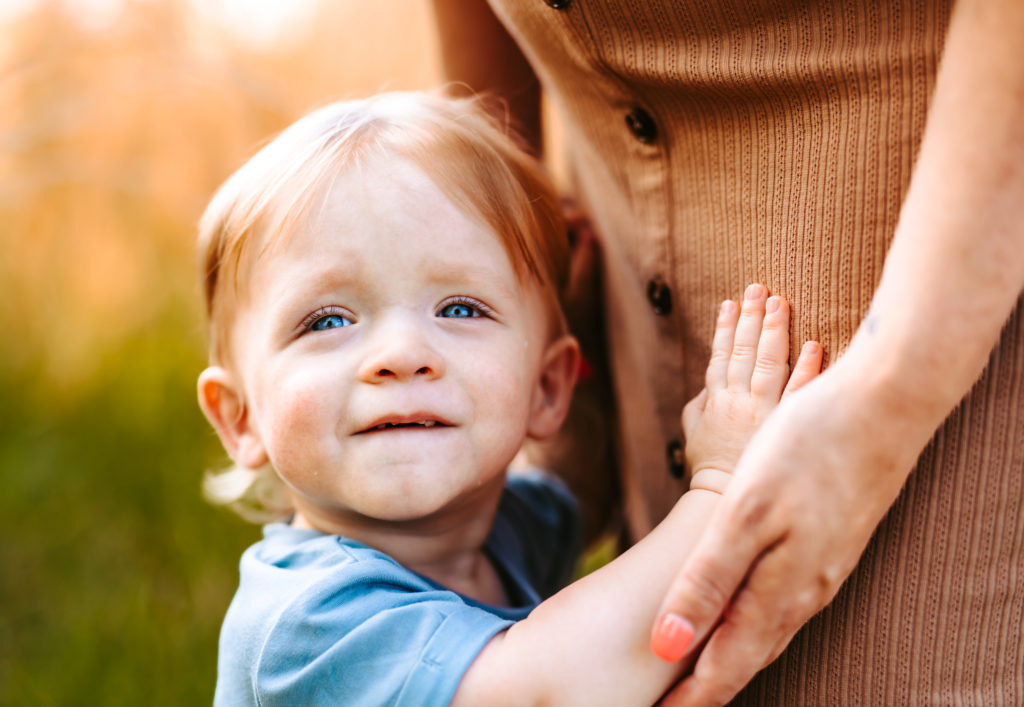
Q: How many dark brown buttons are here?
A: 4